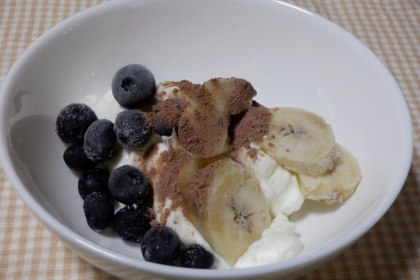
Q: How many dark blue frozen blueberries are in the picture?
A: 12